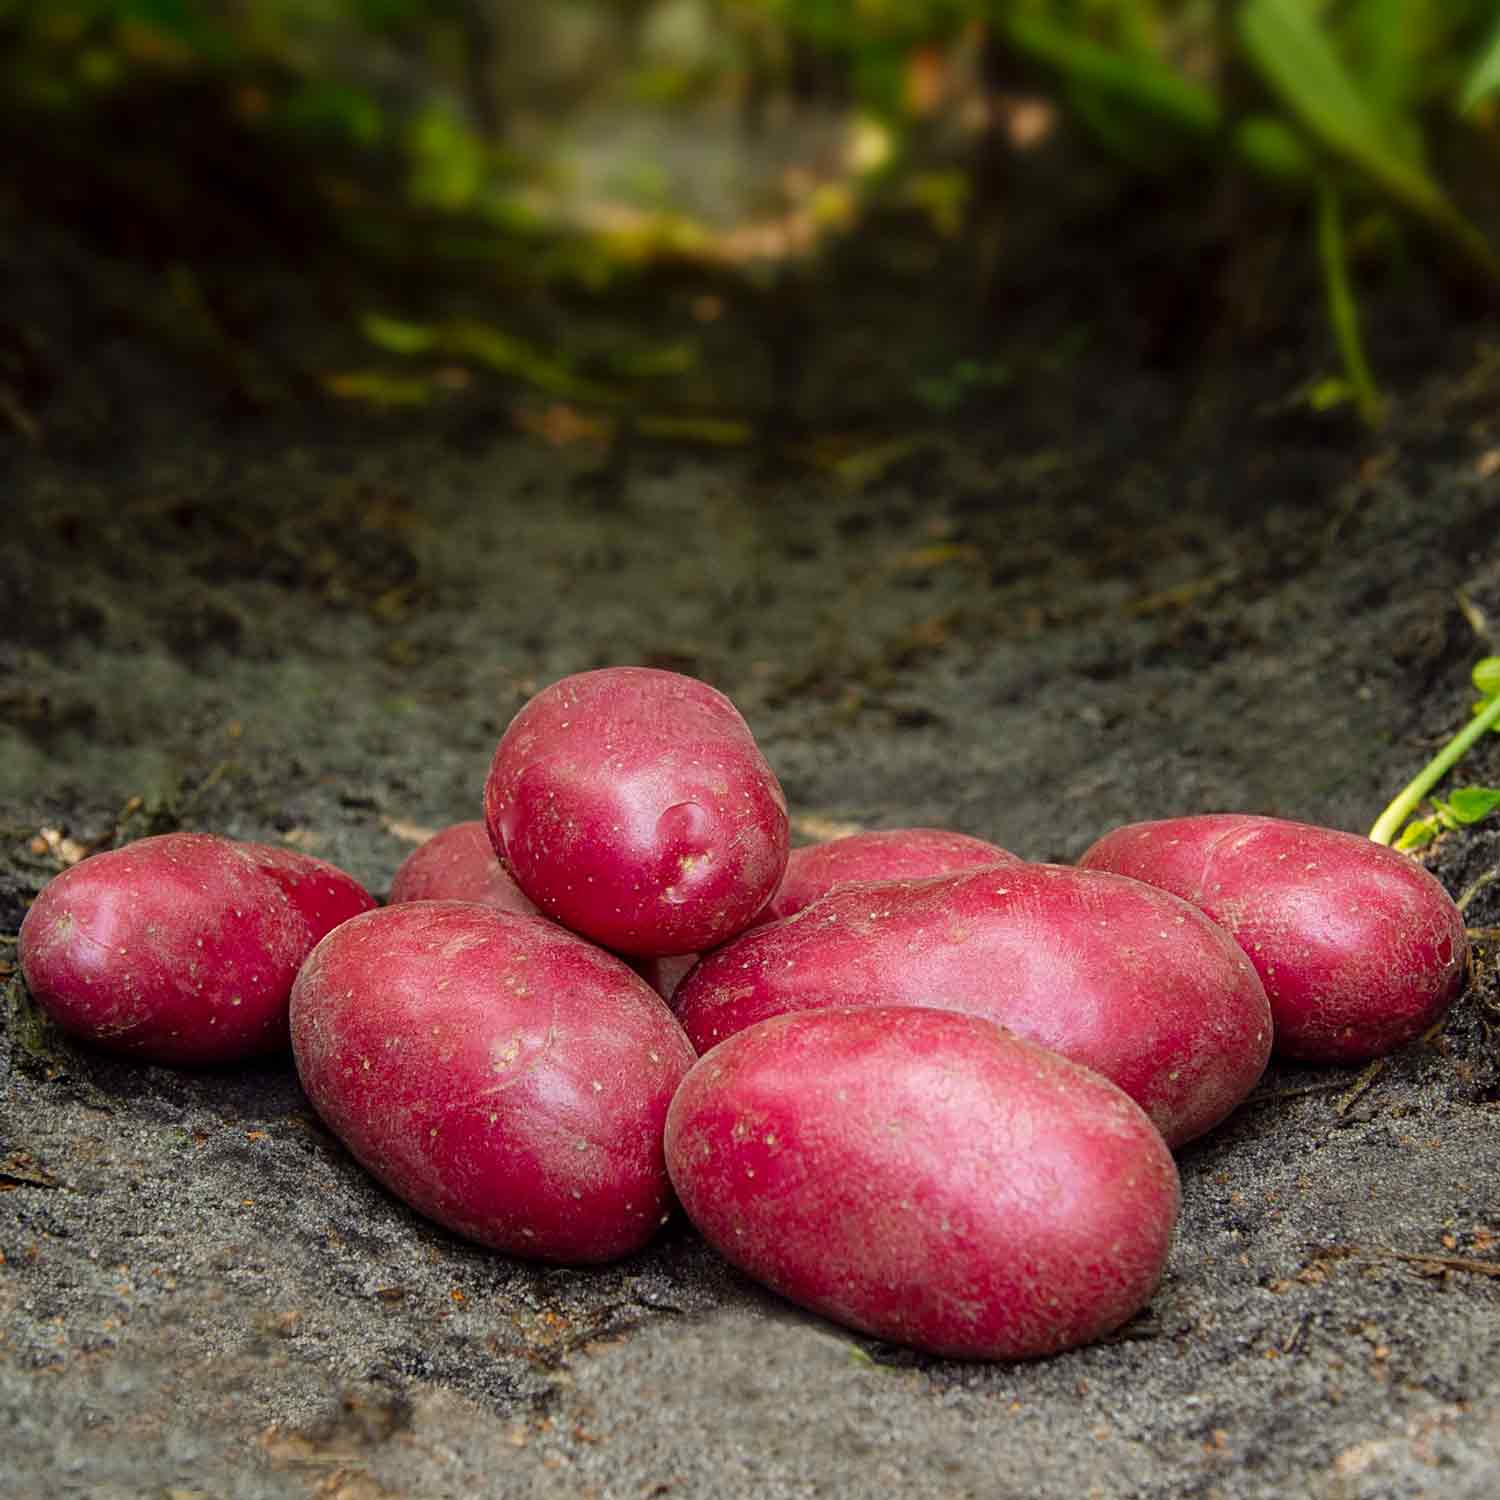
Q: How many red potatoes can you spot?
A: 8